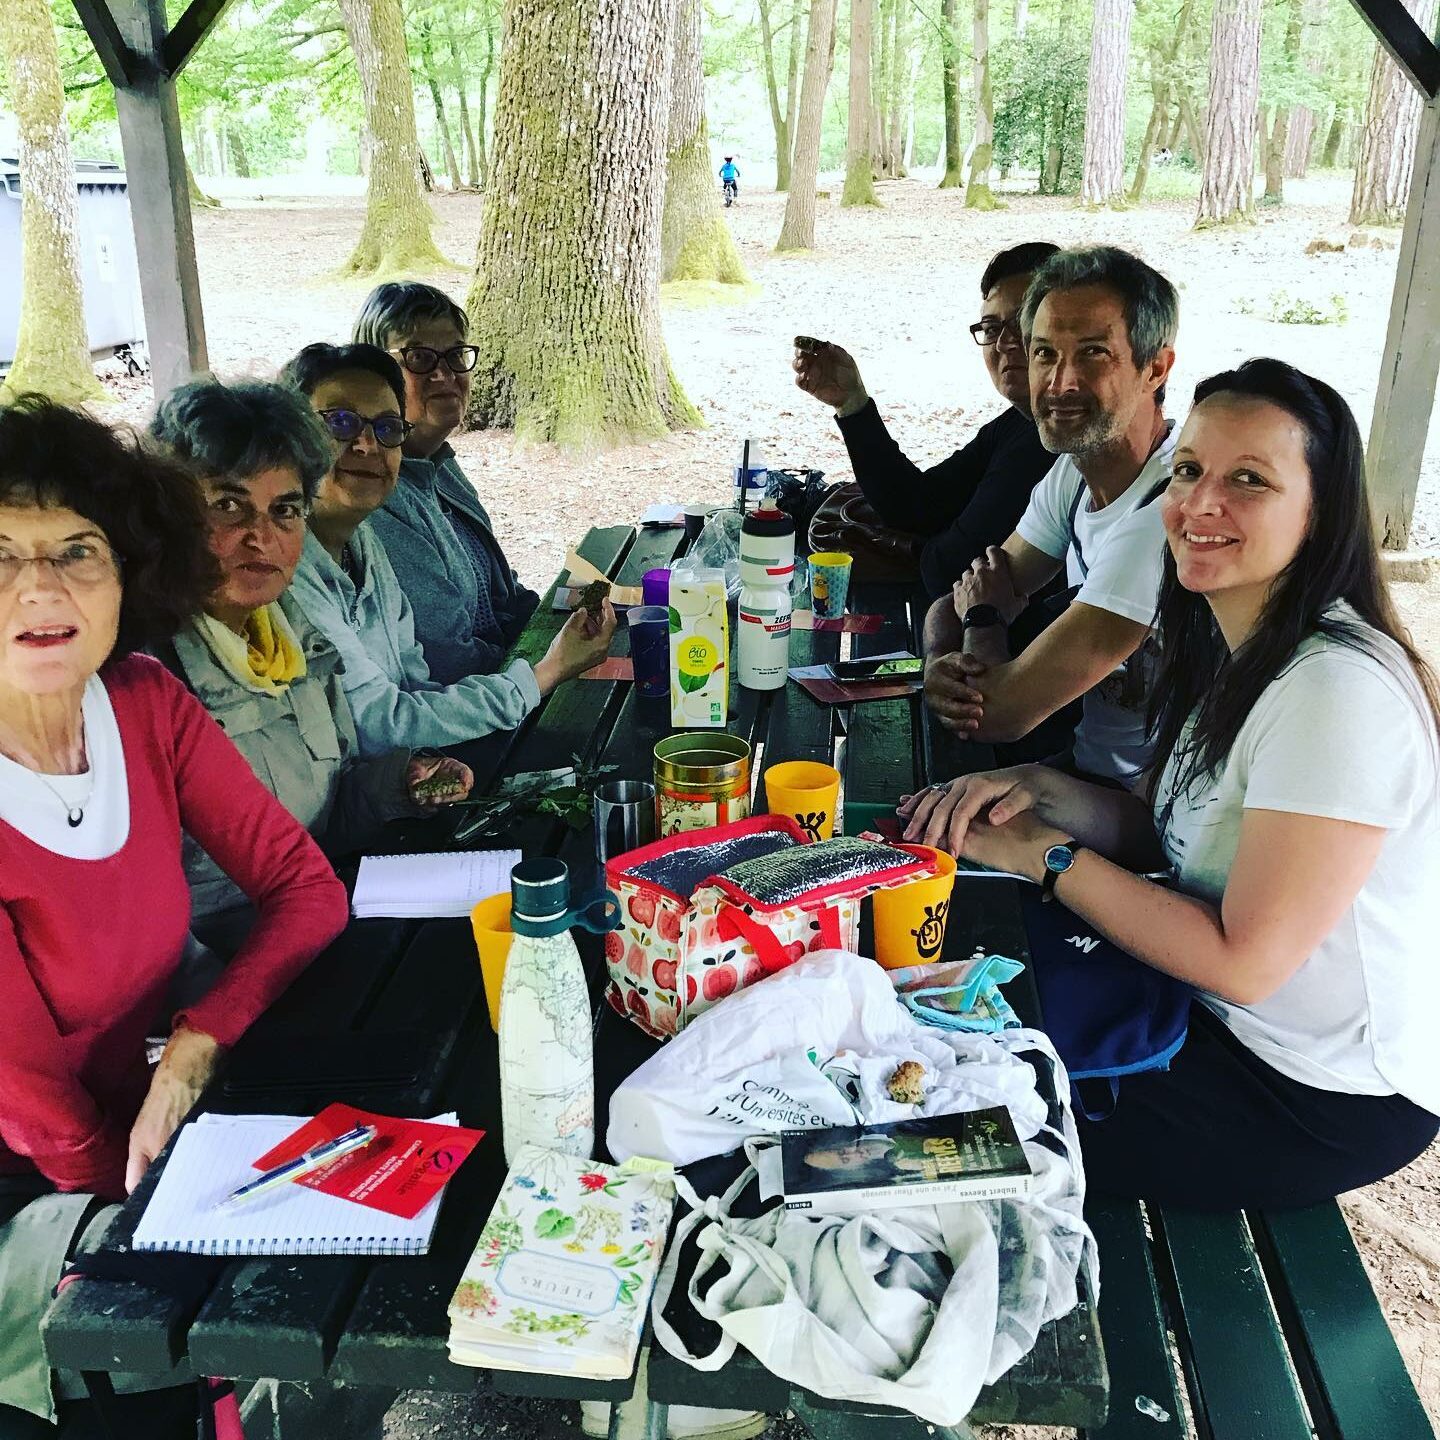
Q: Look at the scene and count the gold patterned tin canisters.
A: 1